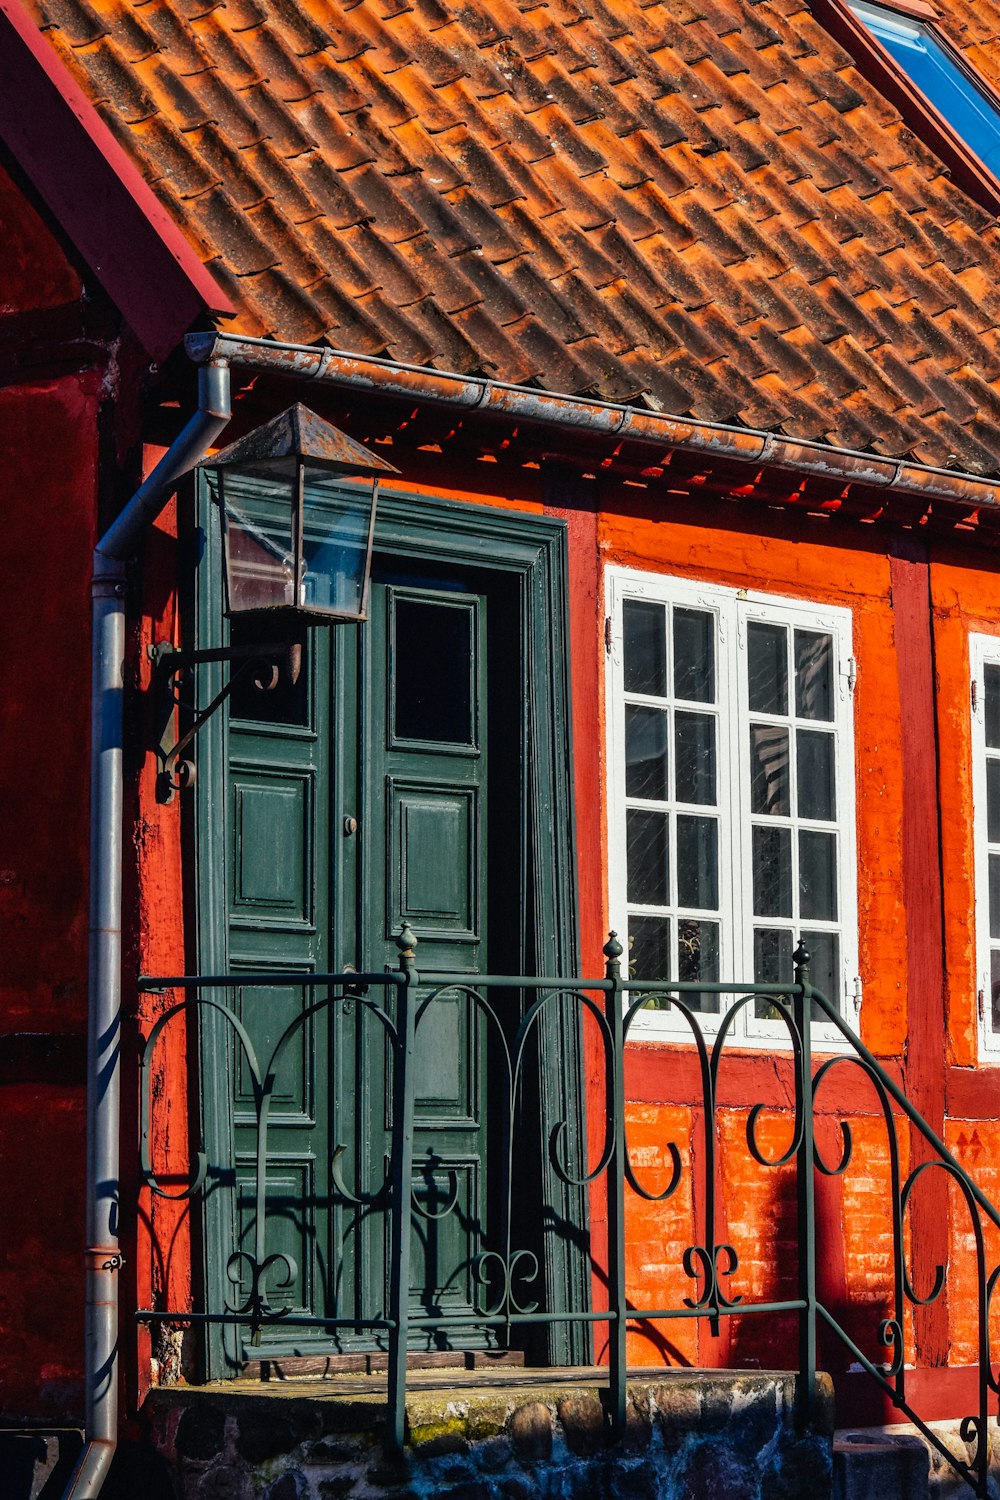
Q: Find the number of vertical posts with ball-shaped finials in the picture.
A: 3